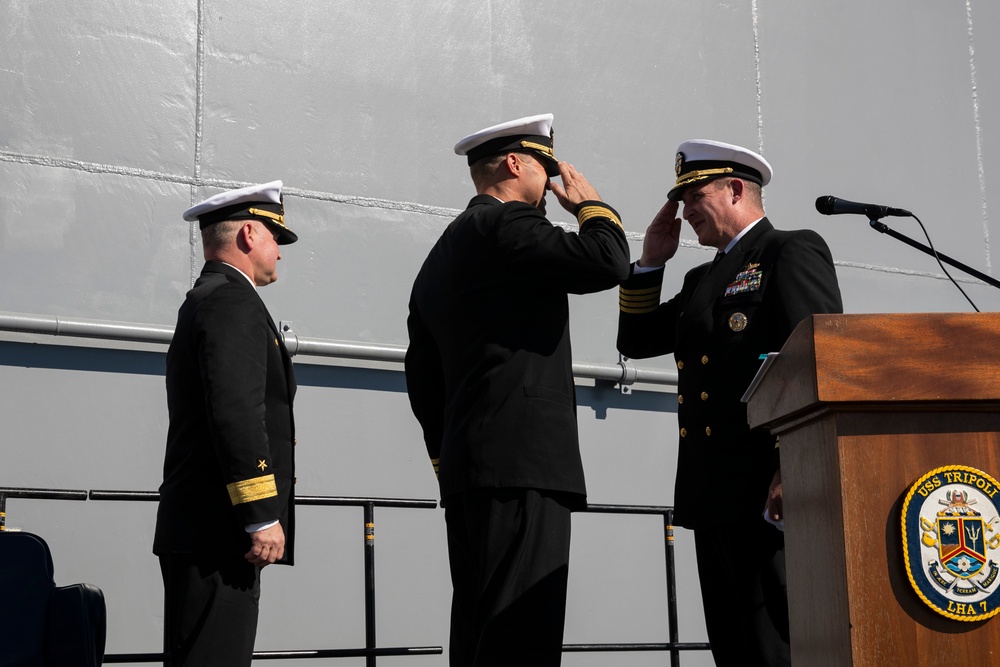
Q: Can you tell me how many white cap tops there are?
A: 3